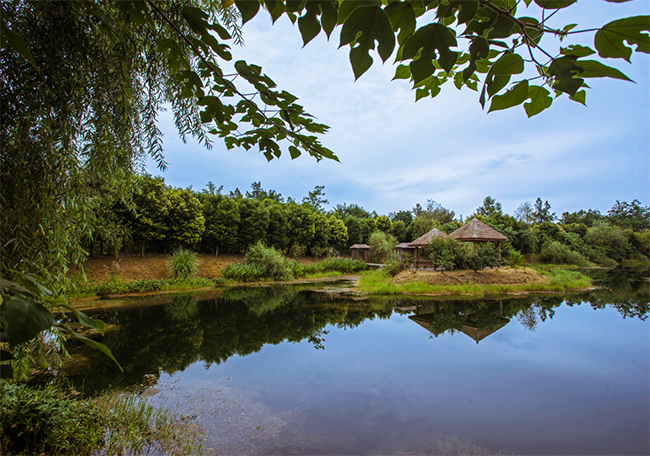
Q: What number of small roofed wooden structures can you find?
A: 4